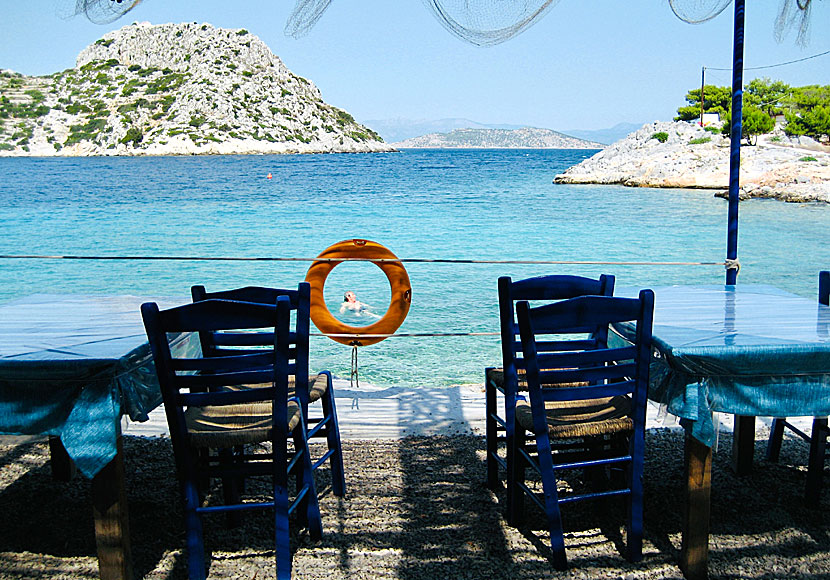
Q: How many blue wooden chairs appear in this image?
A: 5